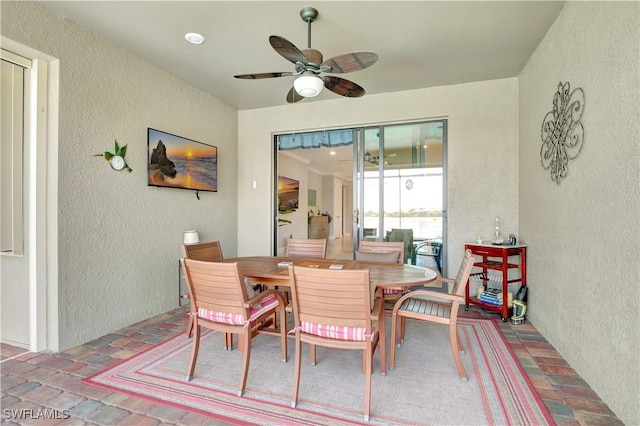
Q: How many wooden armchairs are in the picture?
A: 6